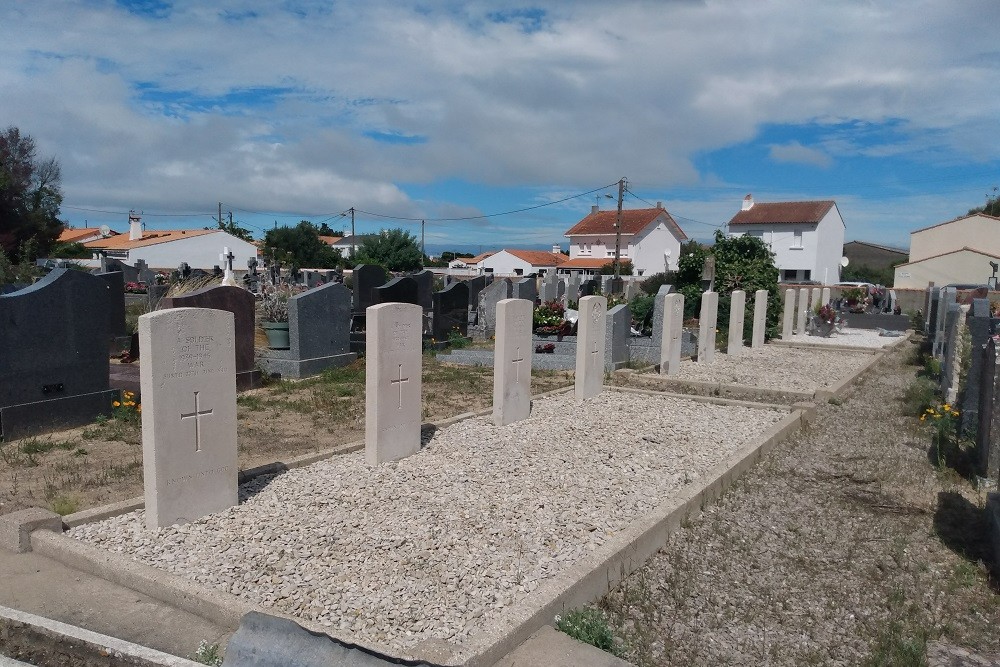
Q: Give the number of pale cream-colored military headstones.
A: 12